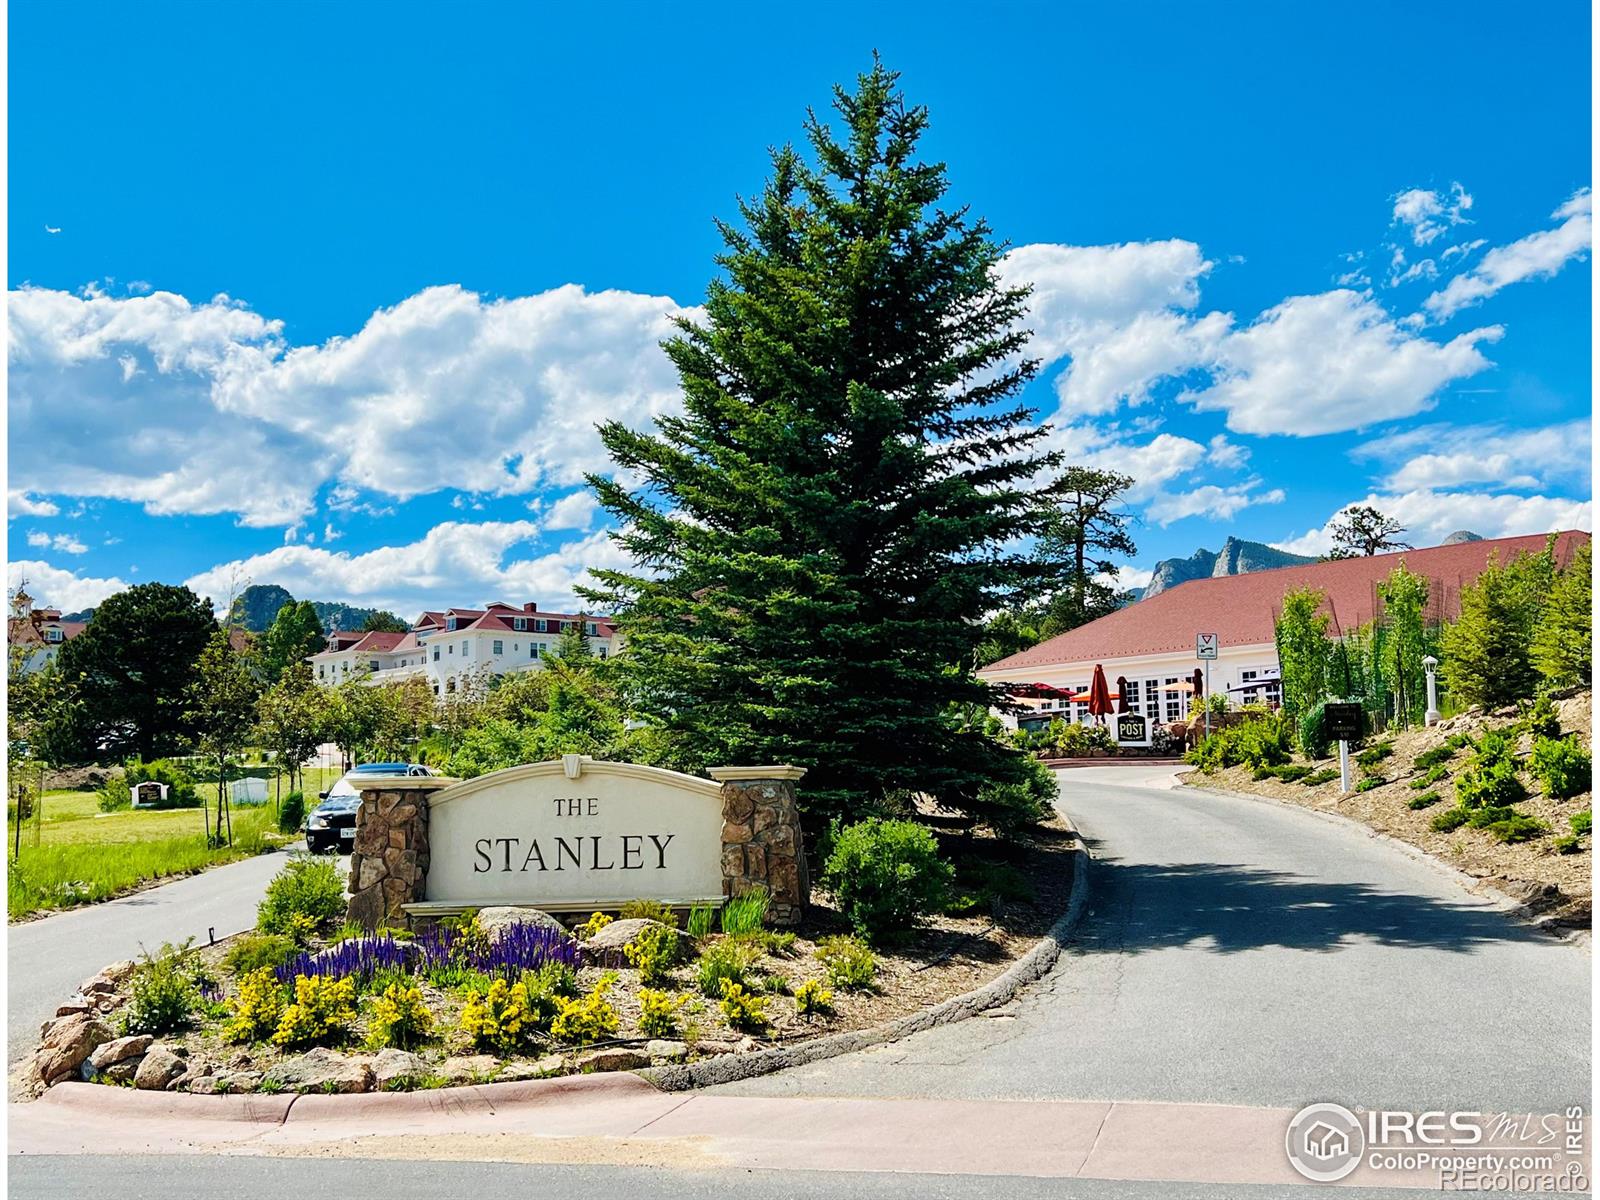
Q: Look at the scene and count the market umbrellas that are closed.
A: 3